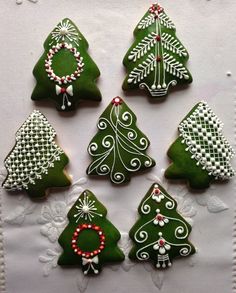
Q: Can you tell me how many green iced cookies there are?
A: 7